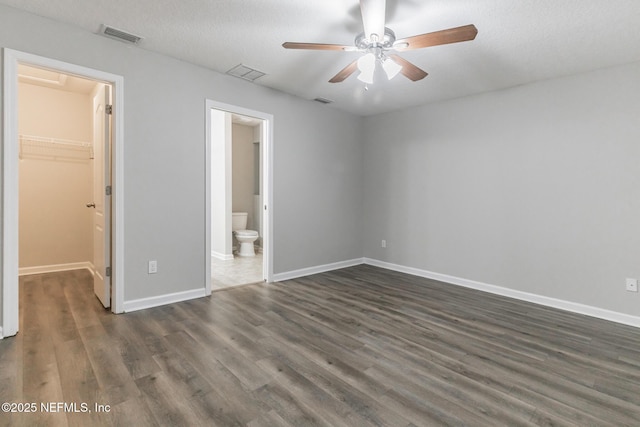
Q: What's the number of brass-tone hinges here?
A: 0